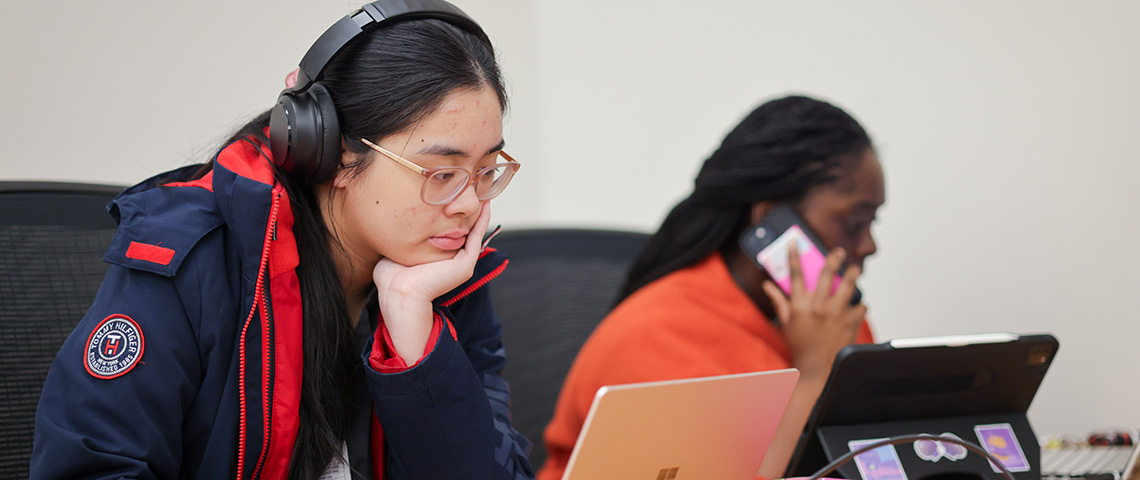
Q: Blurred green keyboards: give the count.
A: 0